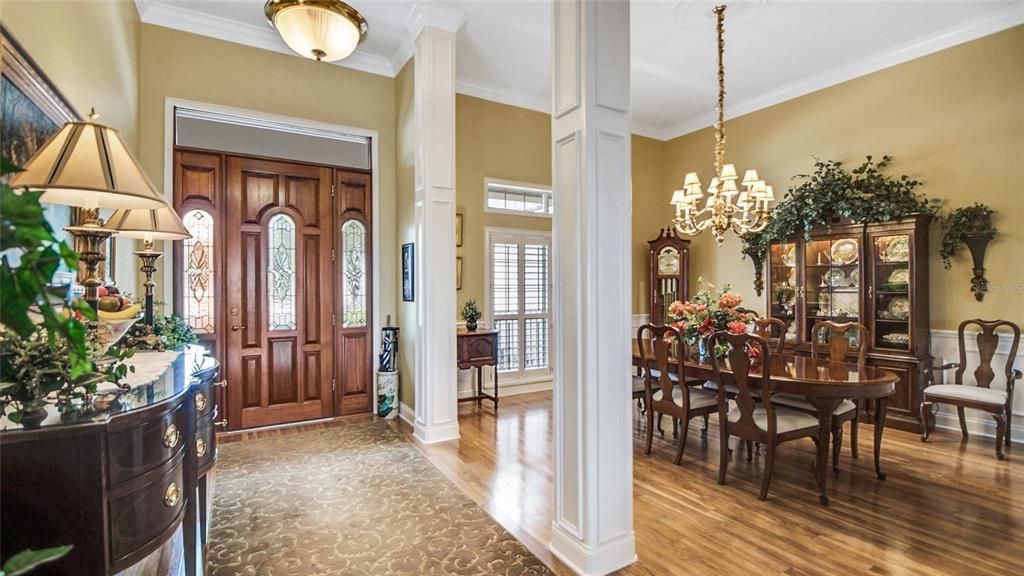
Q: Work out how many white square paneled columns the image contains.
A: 2